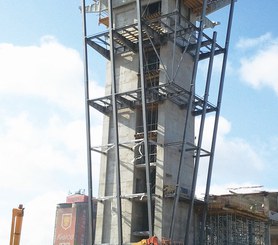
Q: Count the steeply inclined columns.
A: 6